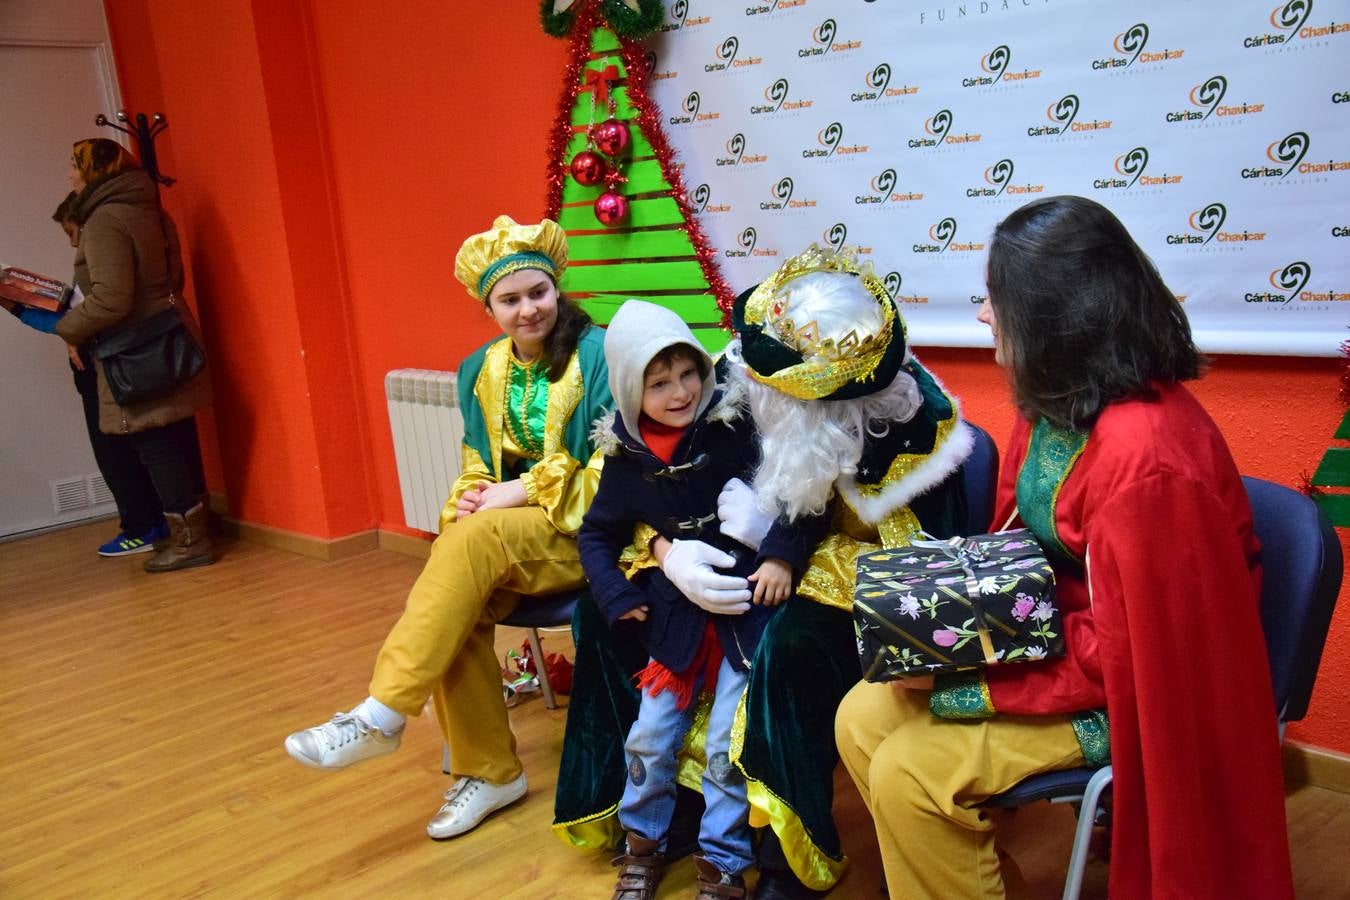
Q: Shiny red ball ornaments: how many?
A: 3